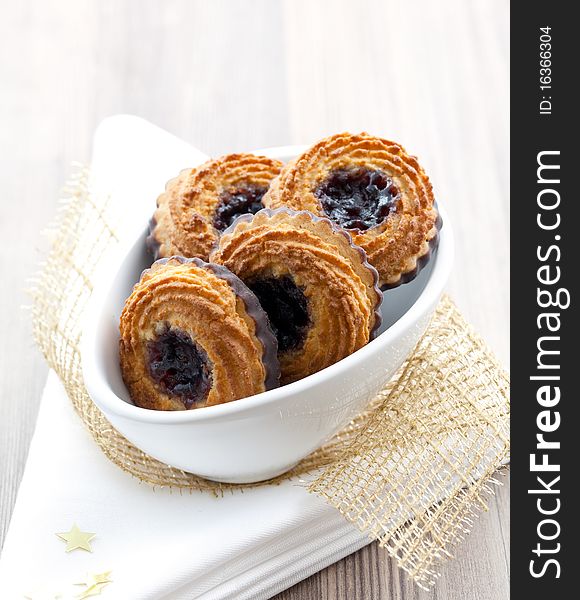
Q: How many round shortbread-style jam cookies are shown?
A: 4